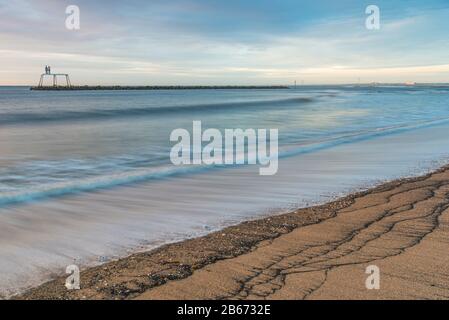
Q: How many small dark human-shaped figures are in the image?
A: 2